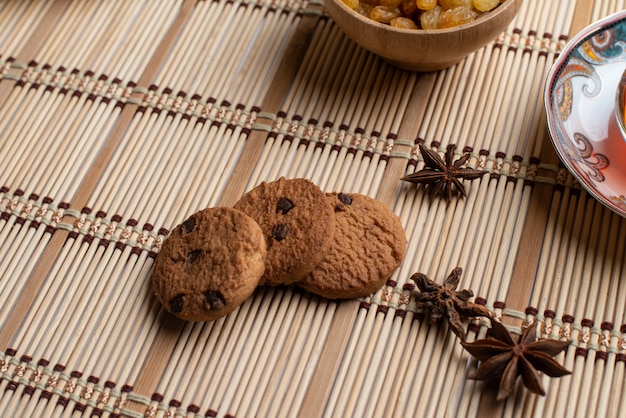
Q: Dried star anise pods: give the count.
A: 3